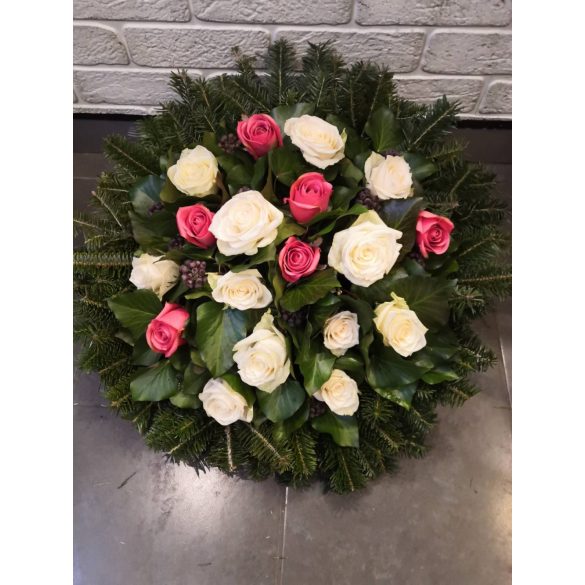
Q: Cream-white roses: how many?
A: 12